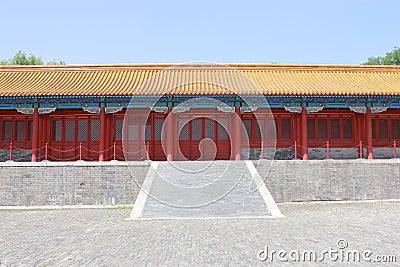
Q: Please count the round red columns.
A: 6